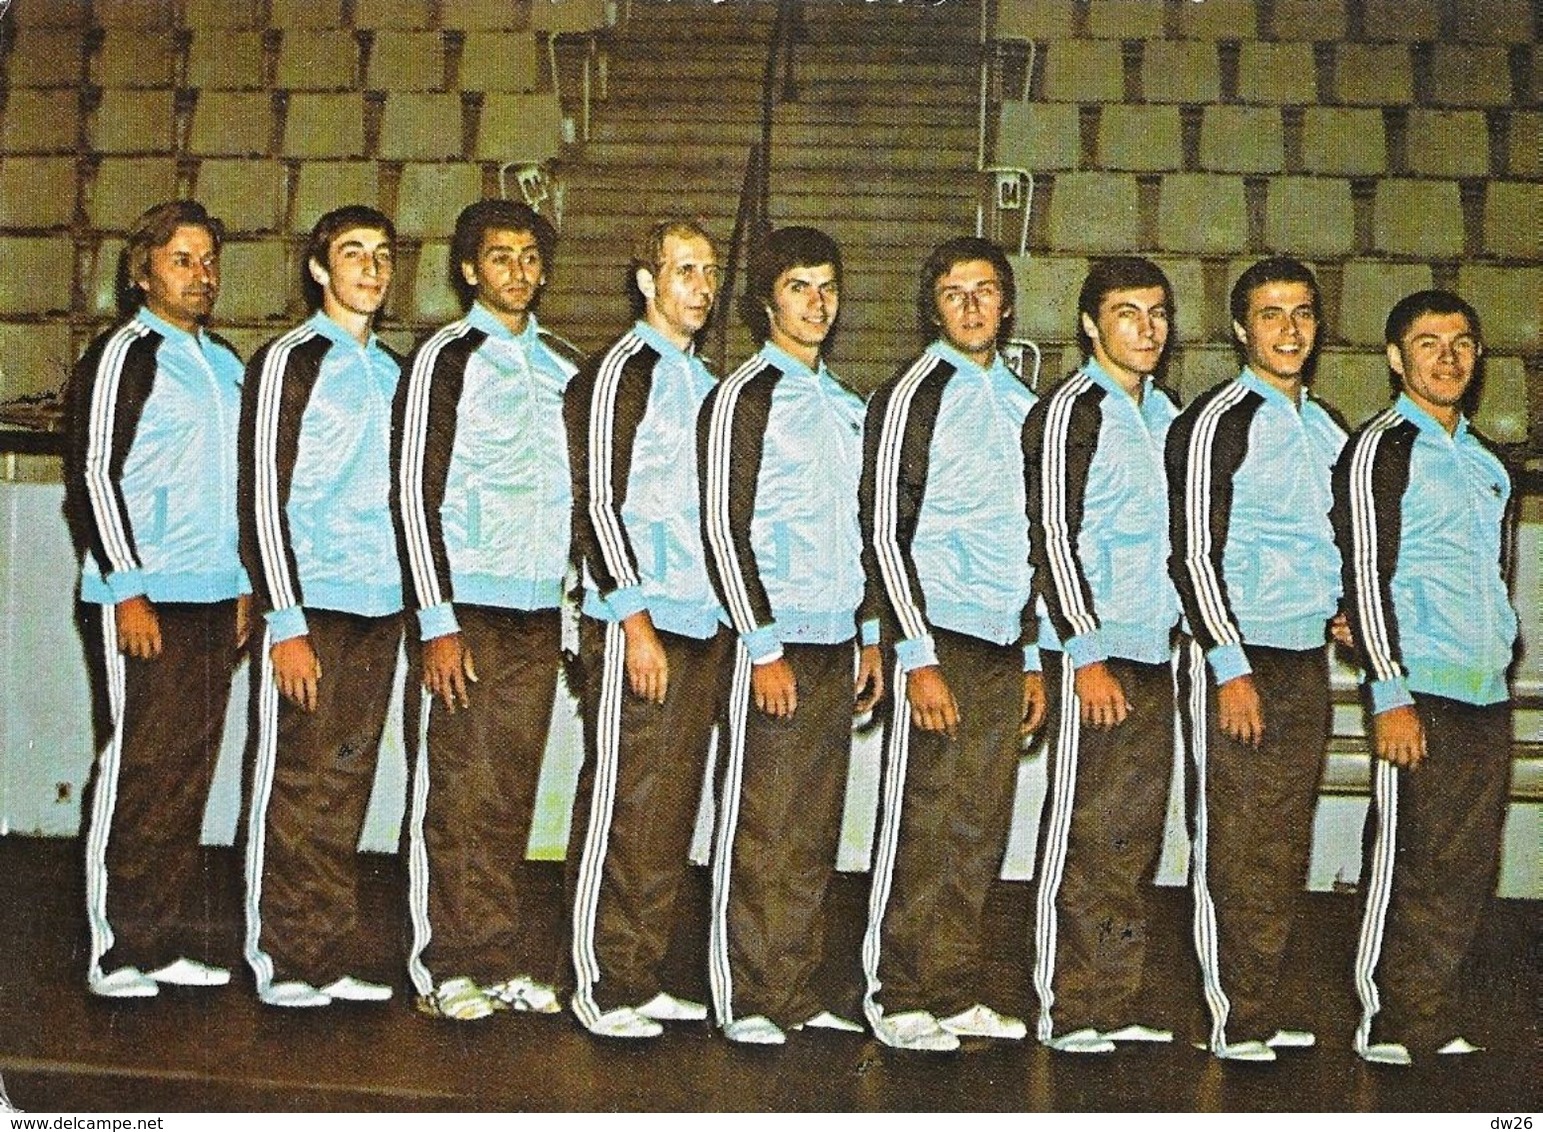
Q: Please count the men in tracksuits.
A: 9